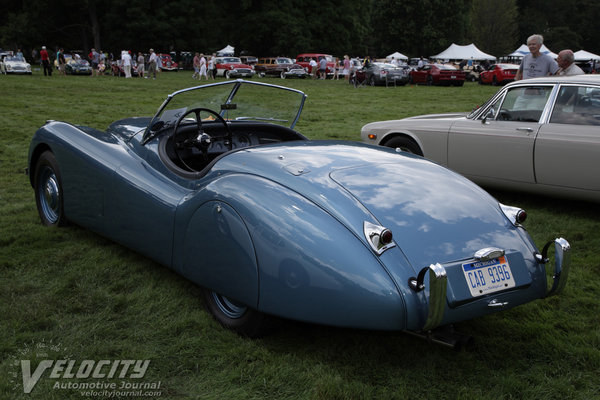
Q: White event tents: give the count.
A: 5